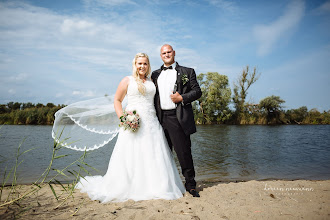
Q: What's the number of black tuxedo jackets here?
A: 1